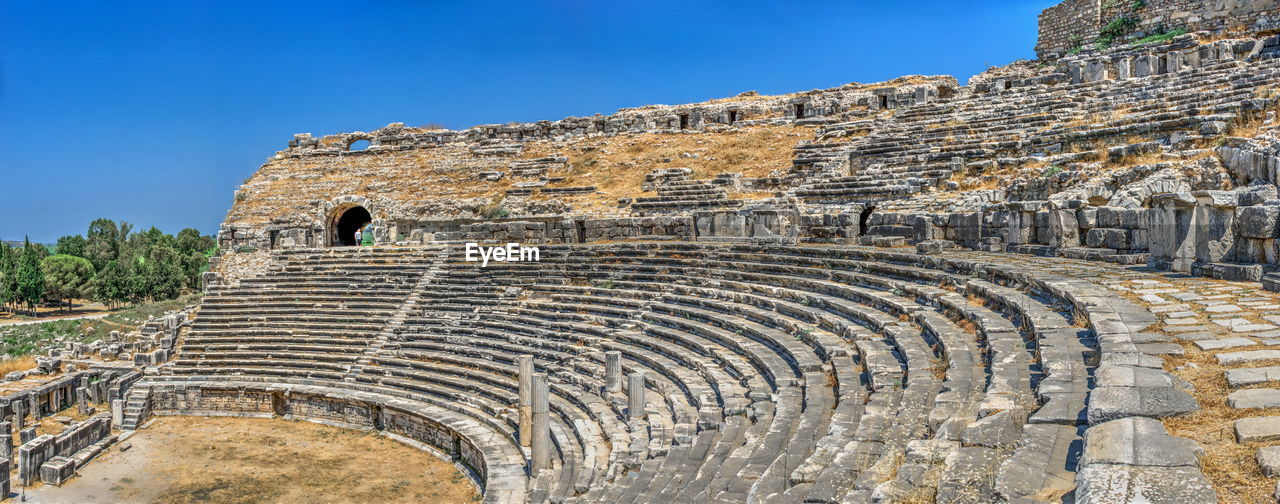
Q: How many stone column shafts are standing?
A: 4